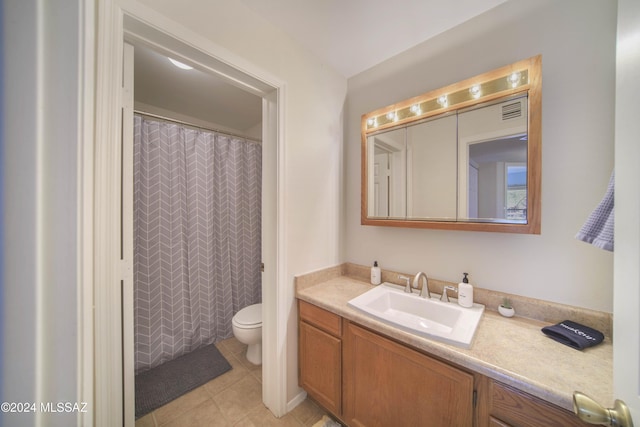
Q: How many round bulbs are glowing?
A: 6